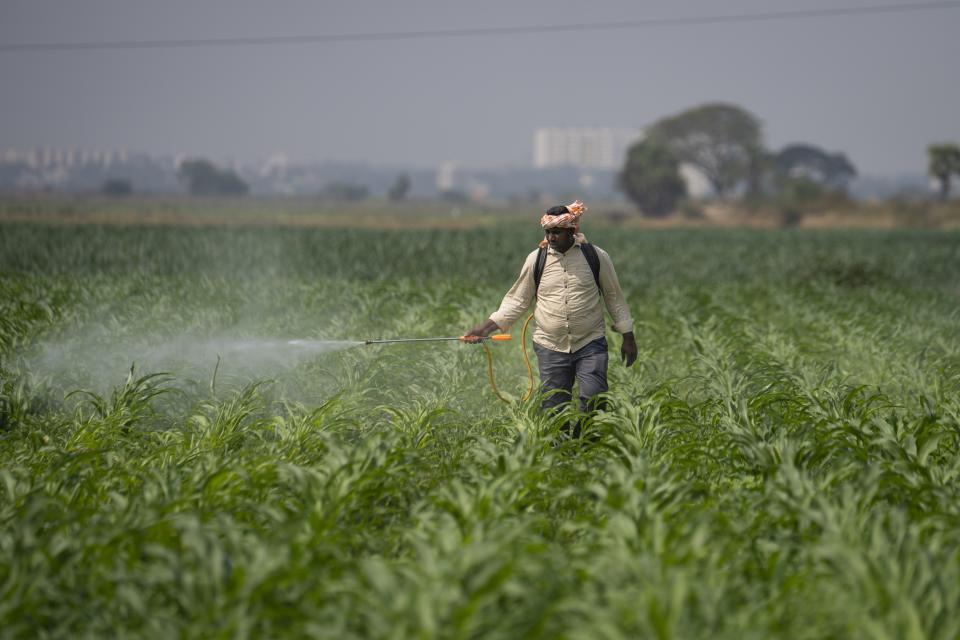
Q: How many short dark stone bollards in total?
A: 0